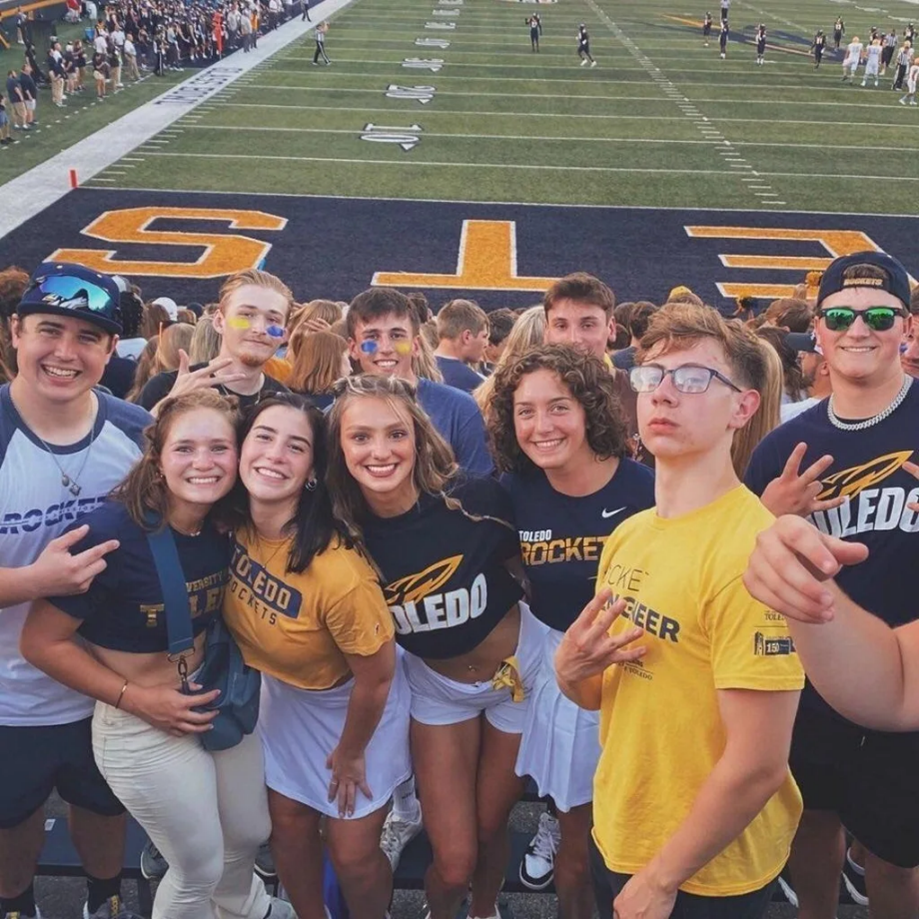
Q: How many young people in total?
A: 10